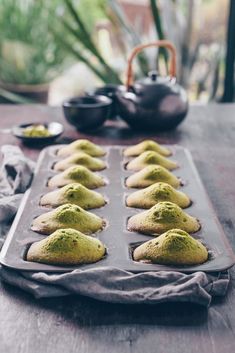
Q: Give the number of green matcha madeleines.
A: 12